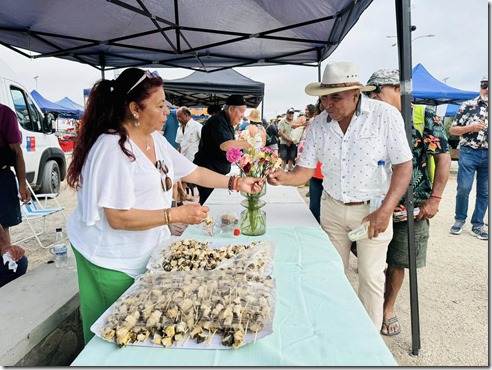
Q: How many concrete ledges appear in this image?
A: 1